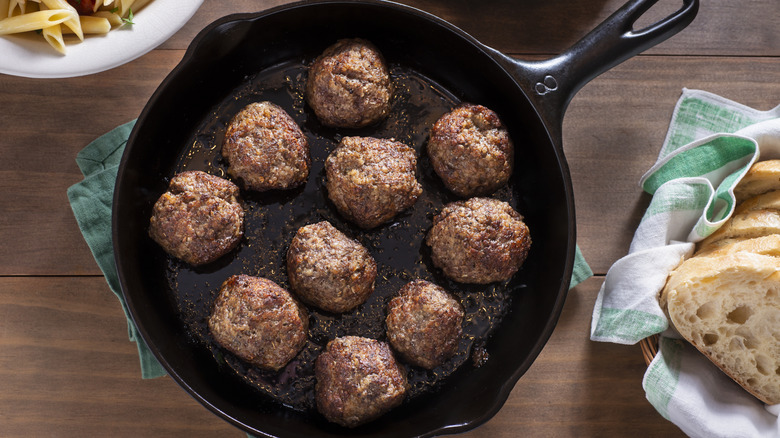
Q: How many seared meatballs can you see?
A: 10